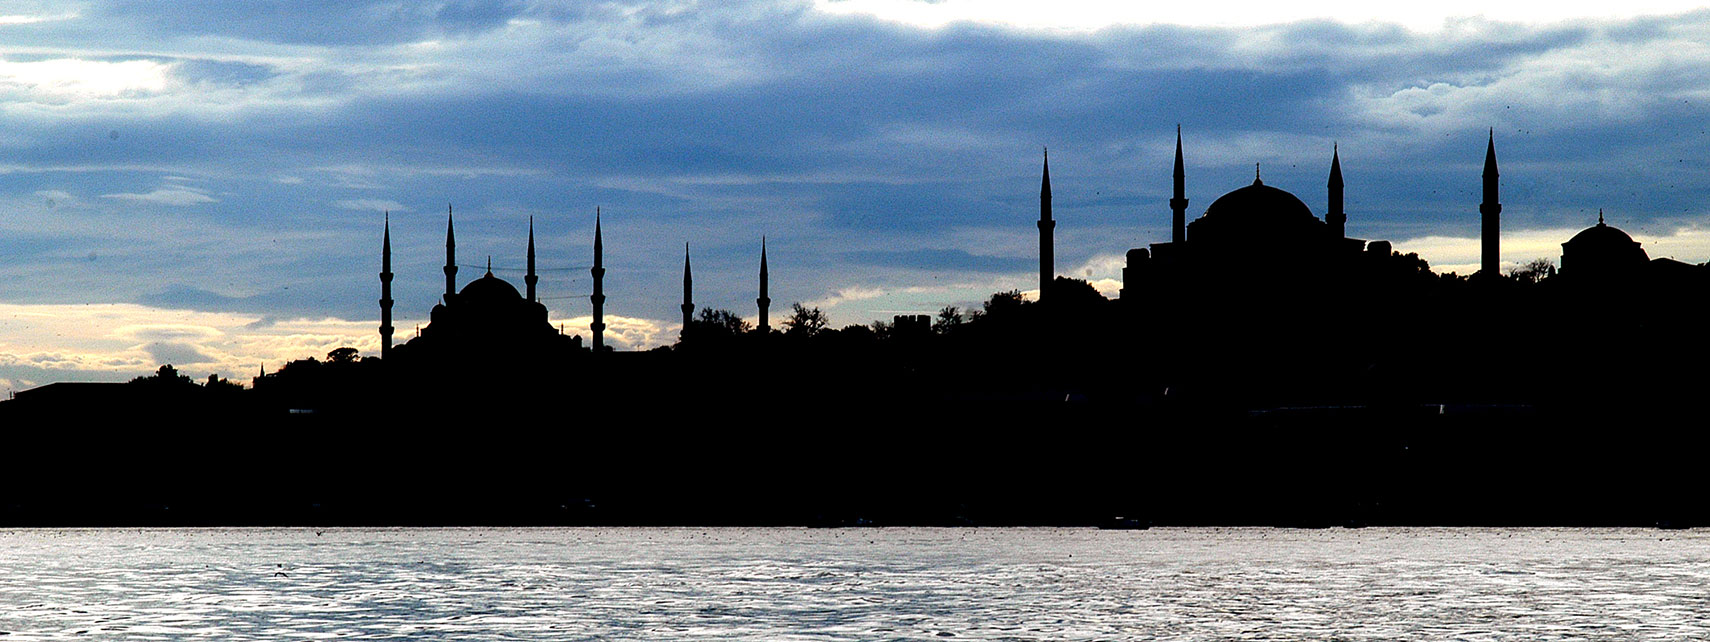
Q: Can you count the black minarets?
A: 10